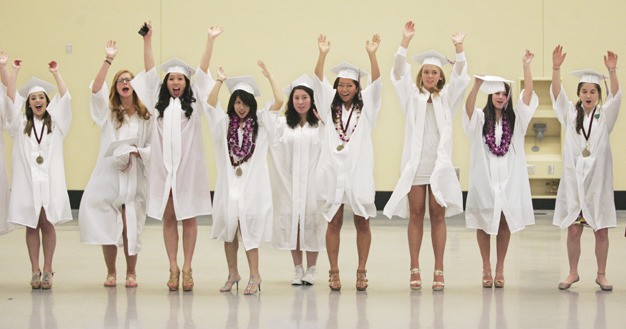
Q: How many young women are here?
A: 9